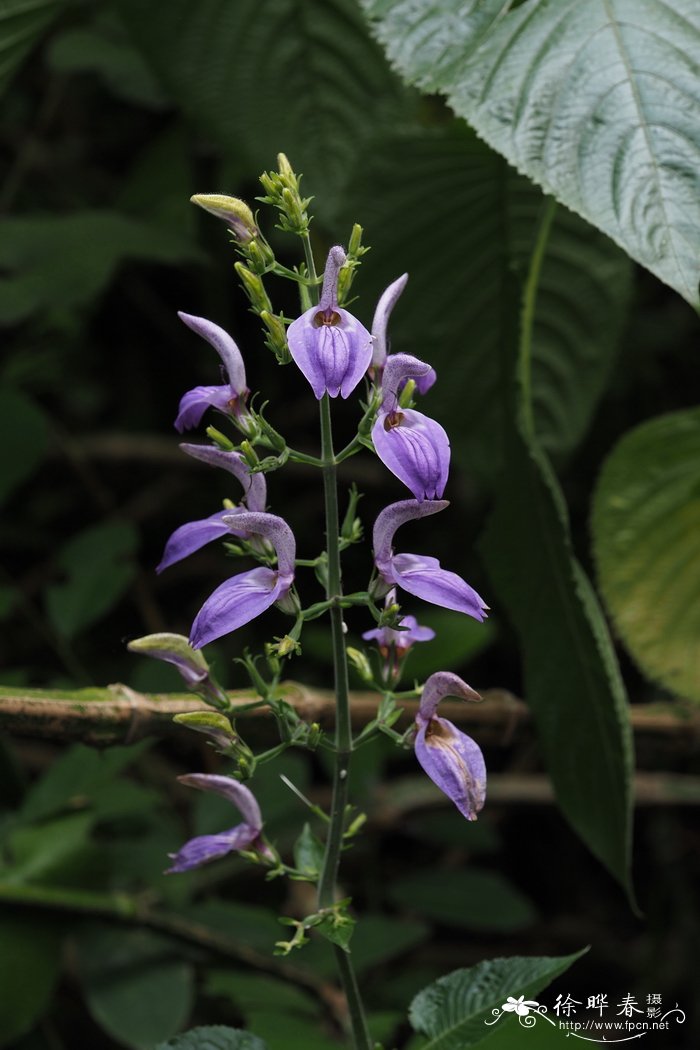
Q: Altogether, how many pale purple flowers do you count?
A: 10